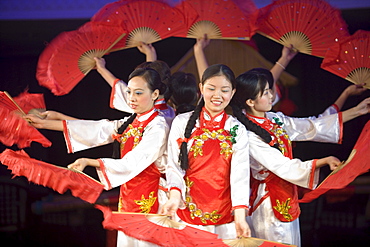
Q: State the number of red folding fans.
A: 11